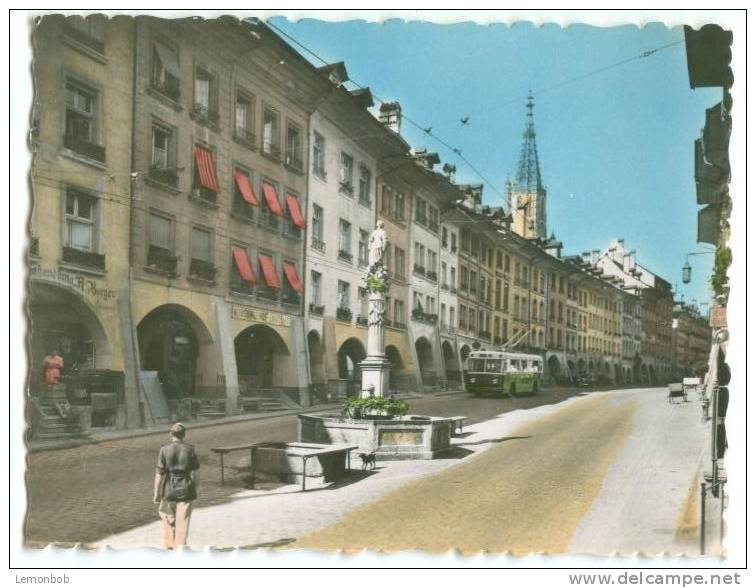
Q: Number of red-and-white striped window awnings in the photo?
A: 1